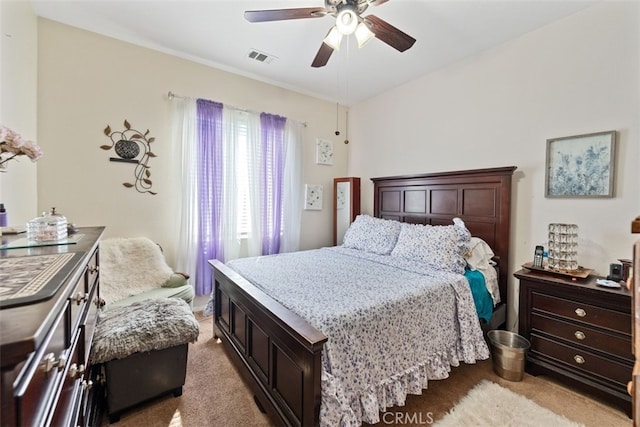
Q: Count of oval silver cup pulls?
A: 3